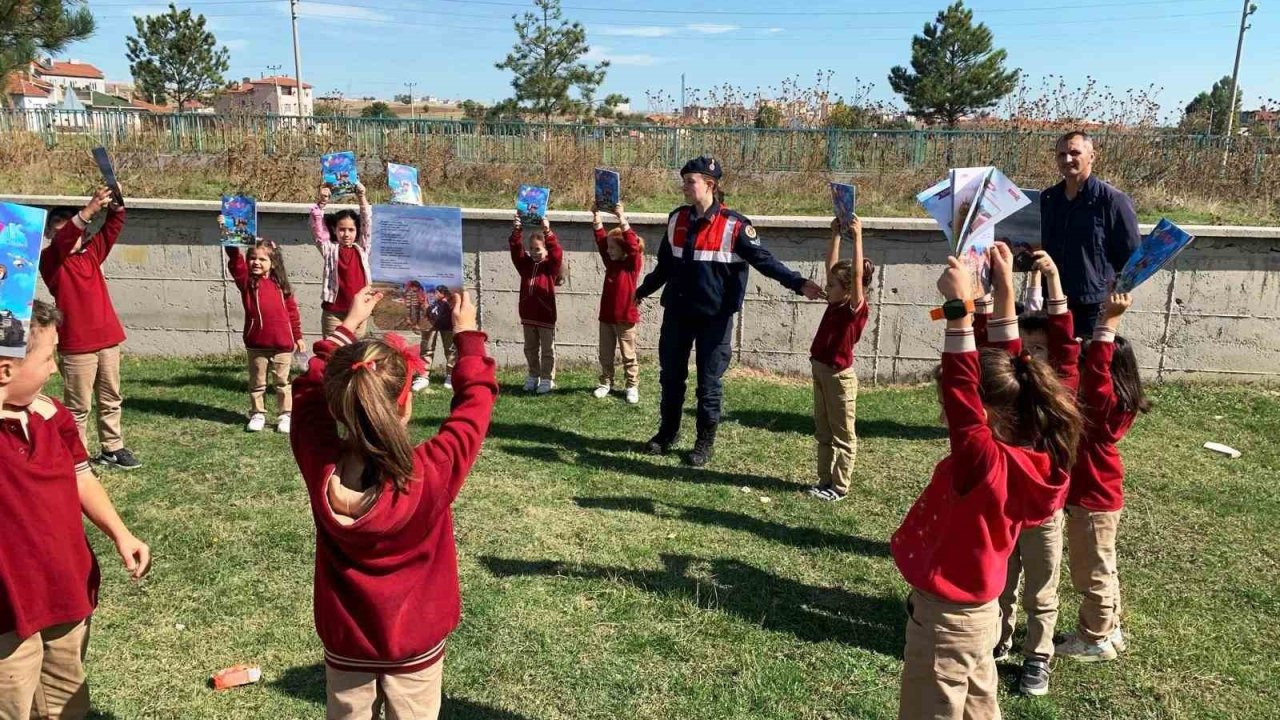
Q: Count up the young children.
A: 12